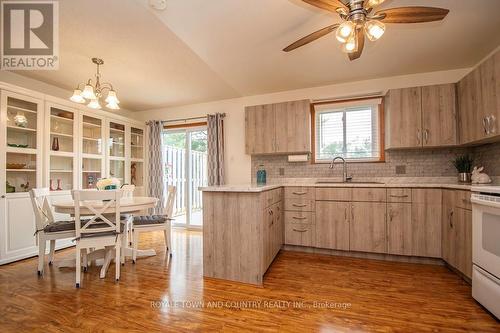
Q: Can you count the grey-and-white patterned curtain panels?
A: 2